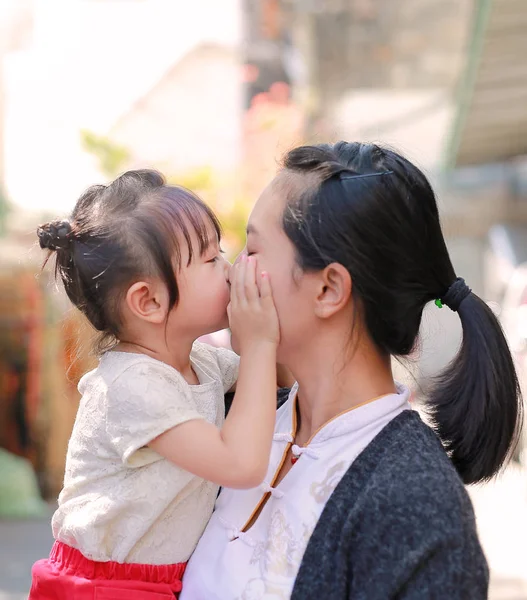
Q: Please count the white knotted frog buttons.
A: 3